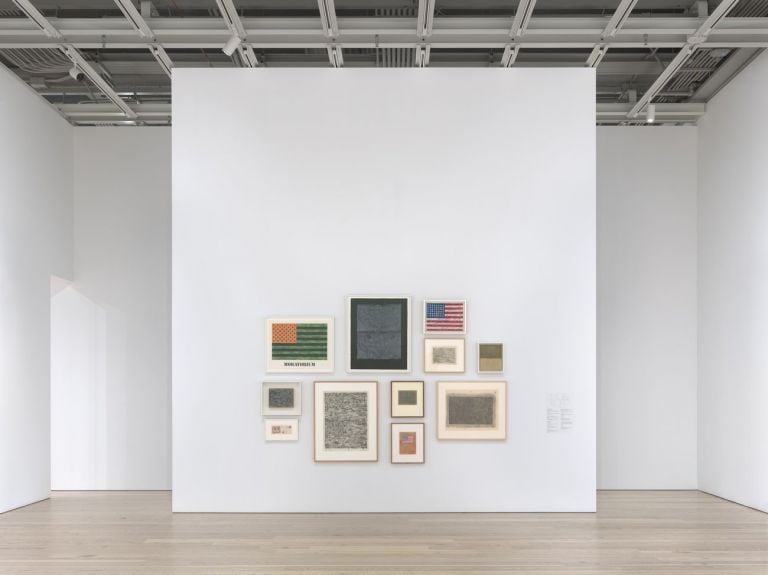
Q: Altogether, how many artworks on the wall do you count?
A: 11